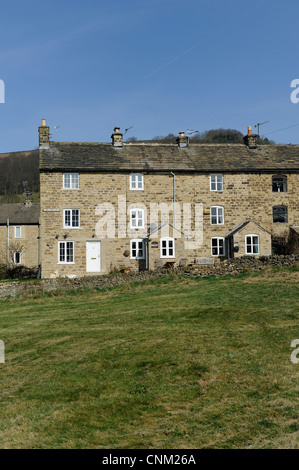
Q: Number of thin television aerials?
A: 4